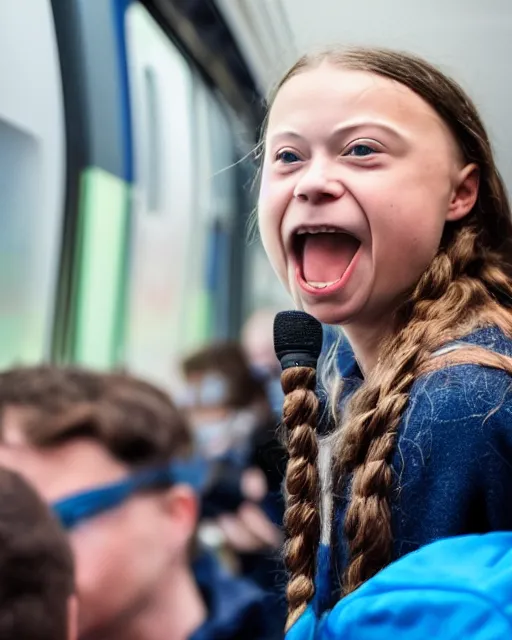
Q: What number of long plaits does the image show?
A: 2